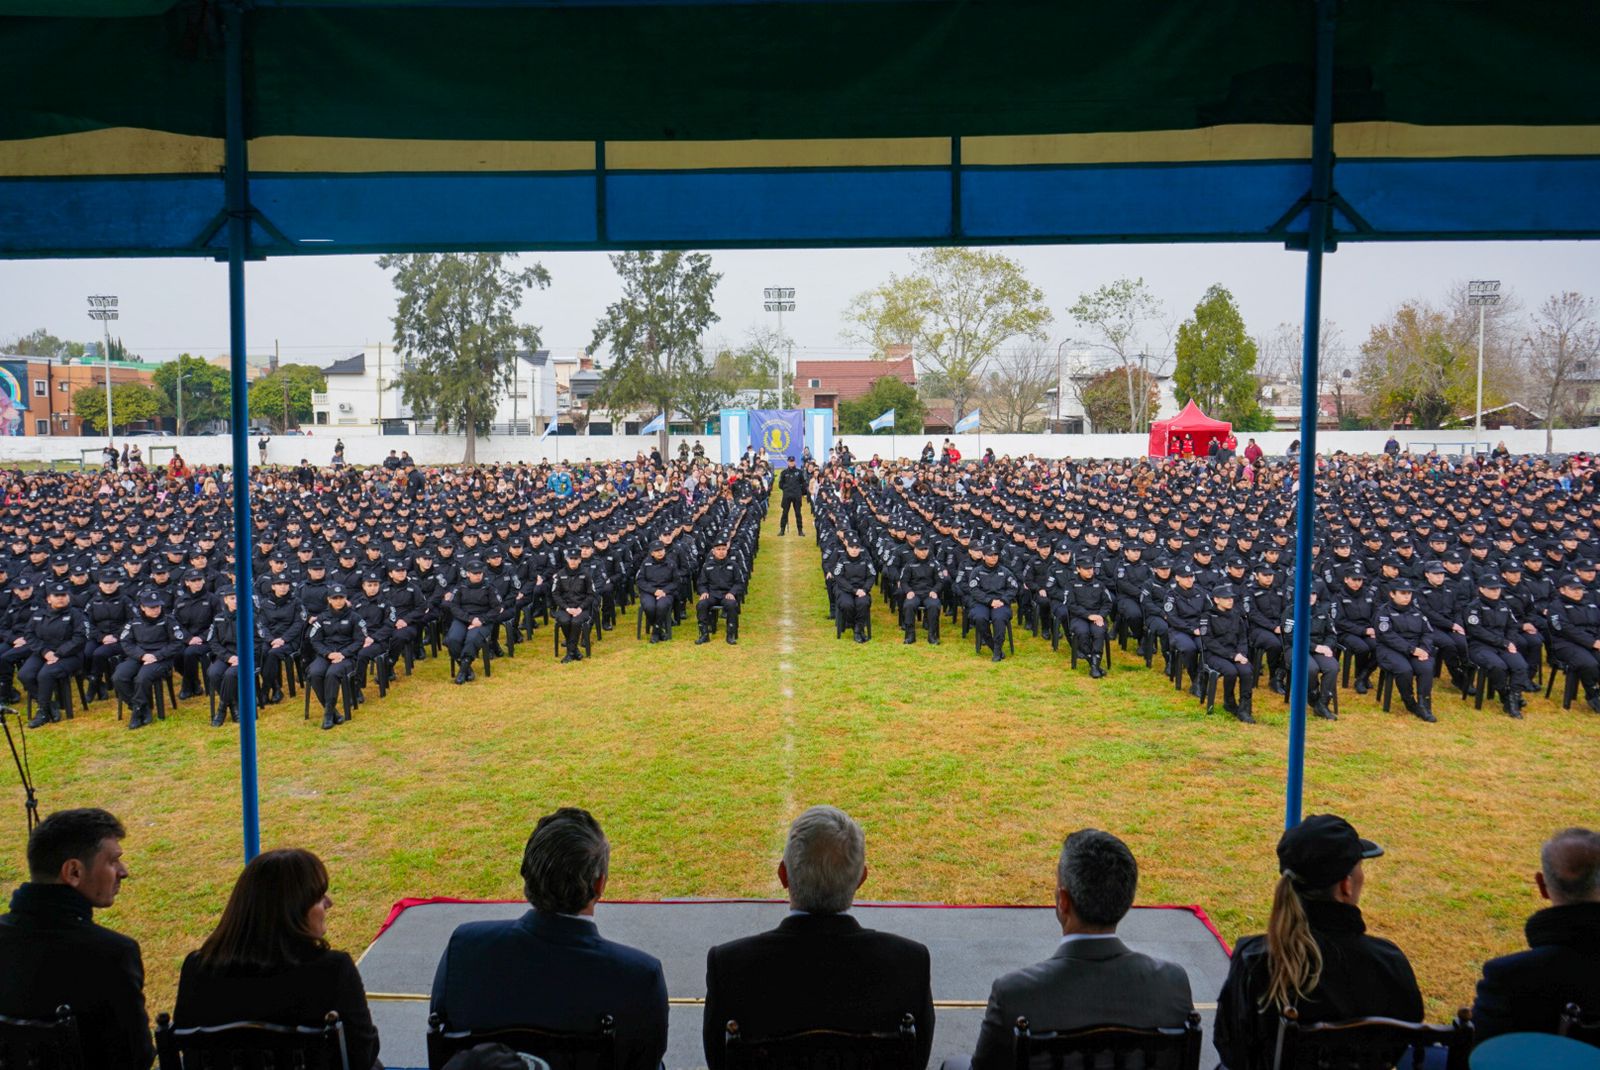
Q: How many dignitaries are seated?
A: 7